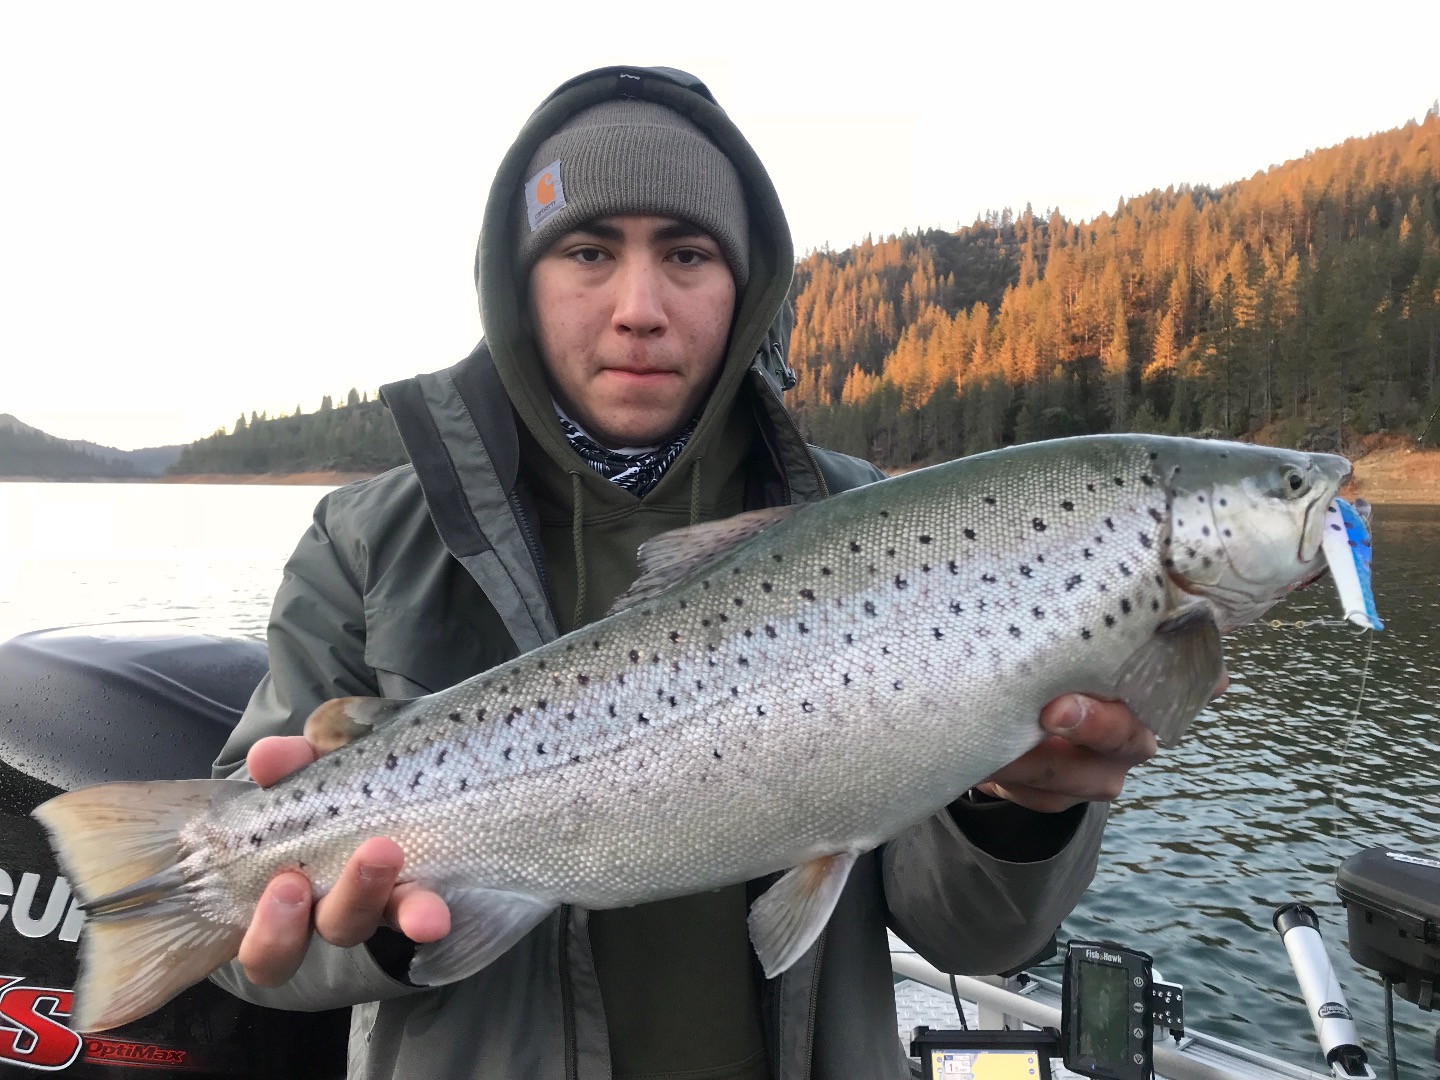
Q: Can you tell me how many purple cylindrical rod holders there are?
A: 0